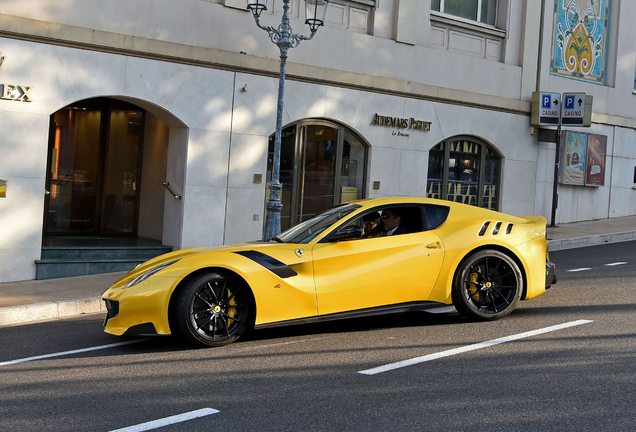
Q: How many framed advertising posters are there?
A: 2